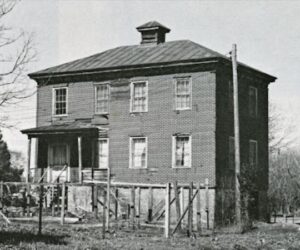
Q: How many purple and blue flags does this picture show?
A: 0